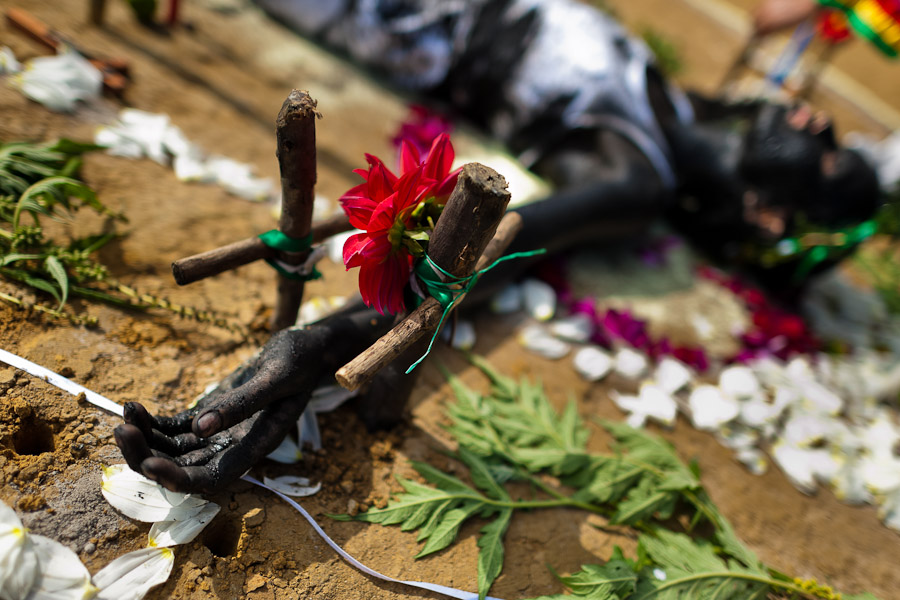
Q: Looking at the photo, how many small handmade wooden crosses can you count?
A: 2